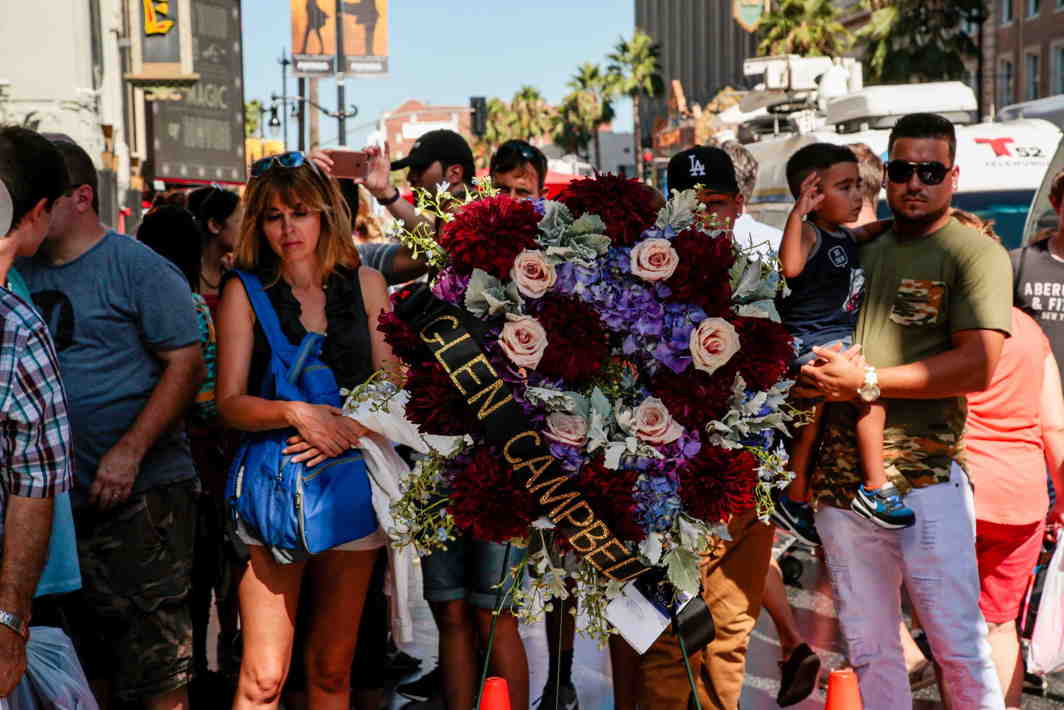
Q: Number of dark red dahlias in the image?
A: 11